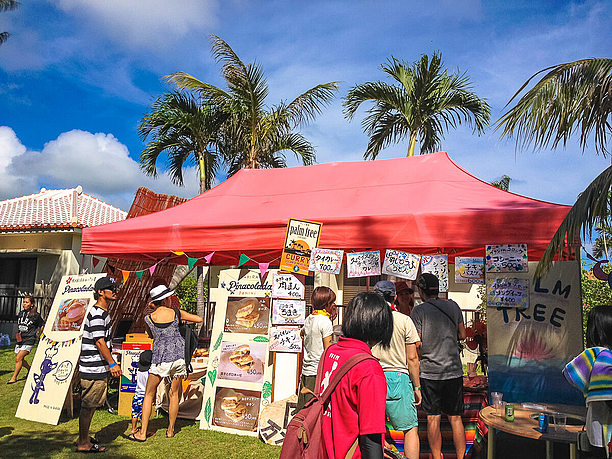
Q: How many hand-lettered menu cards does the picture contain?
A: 10